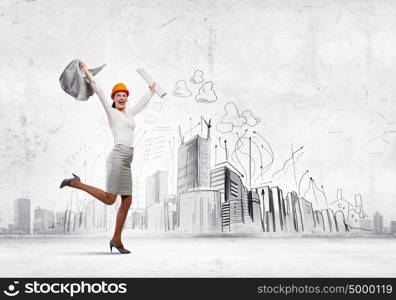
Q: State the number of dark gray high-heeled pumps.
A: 2